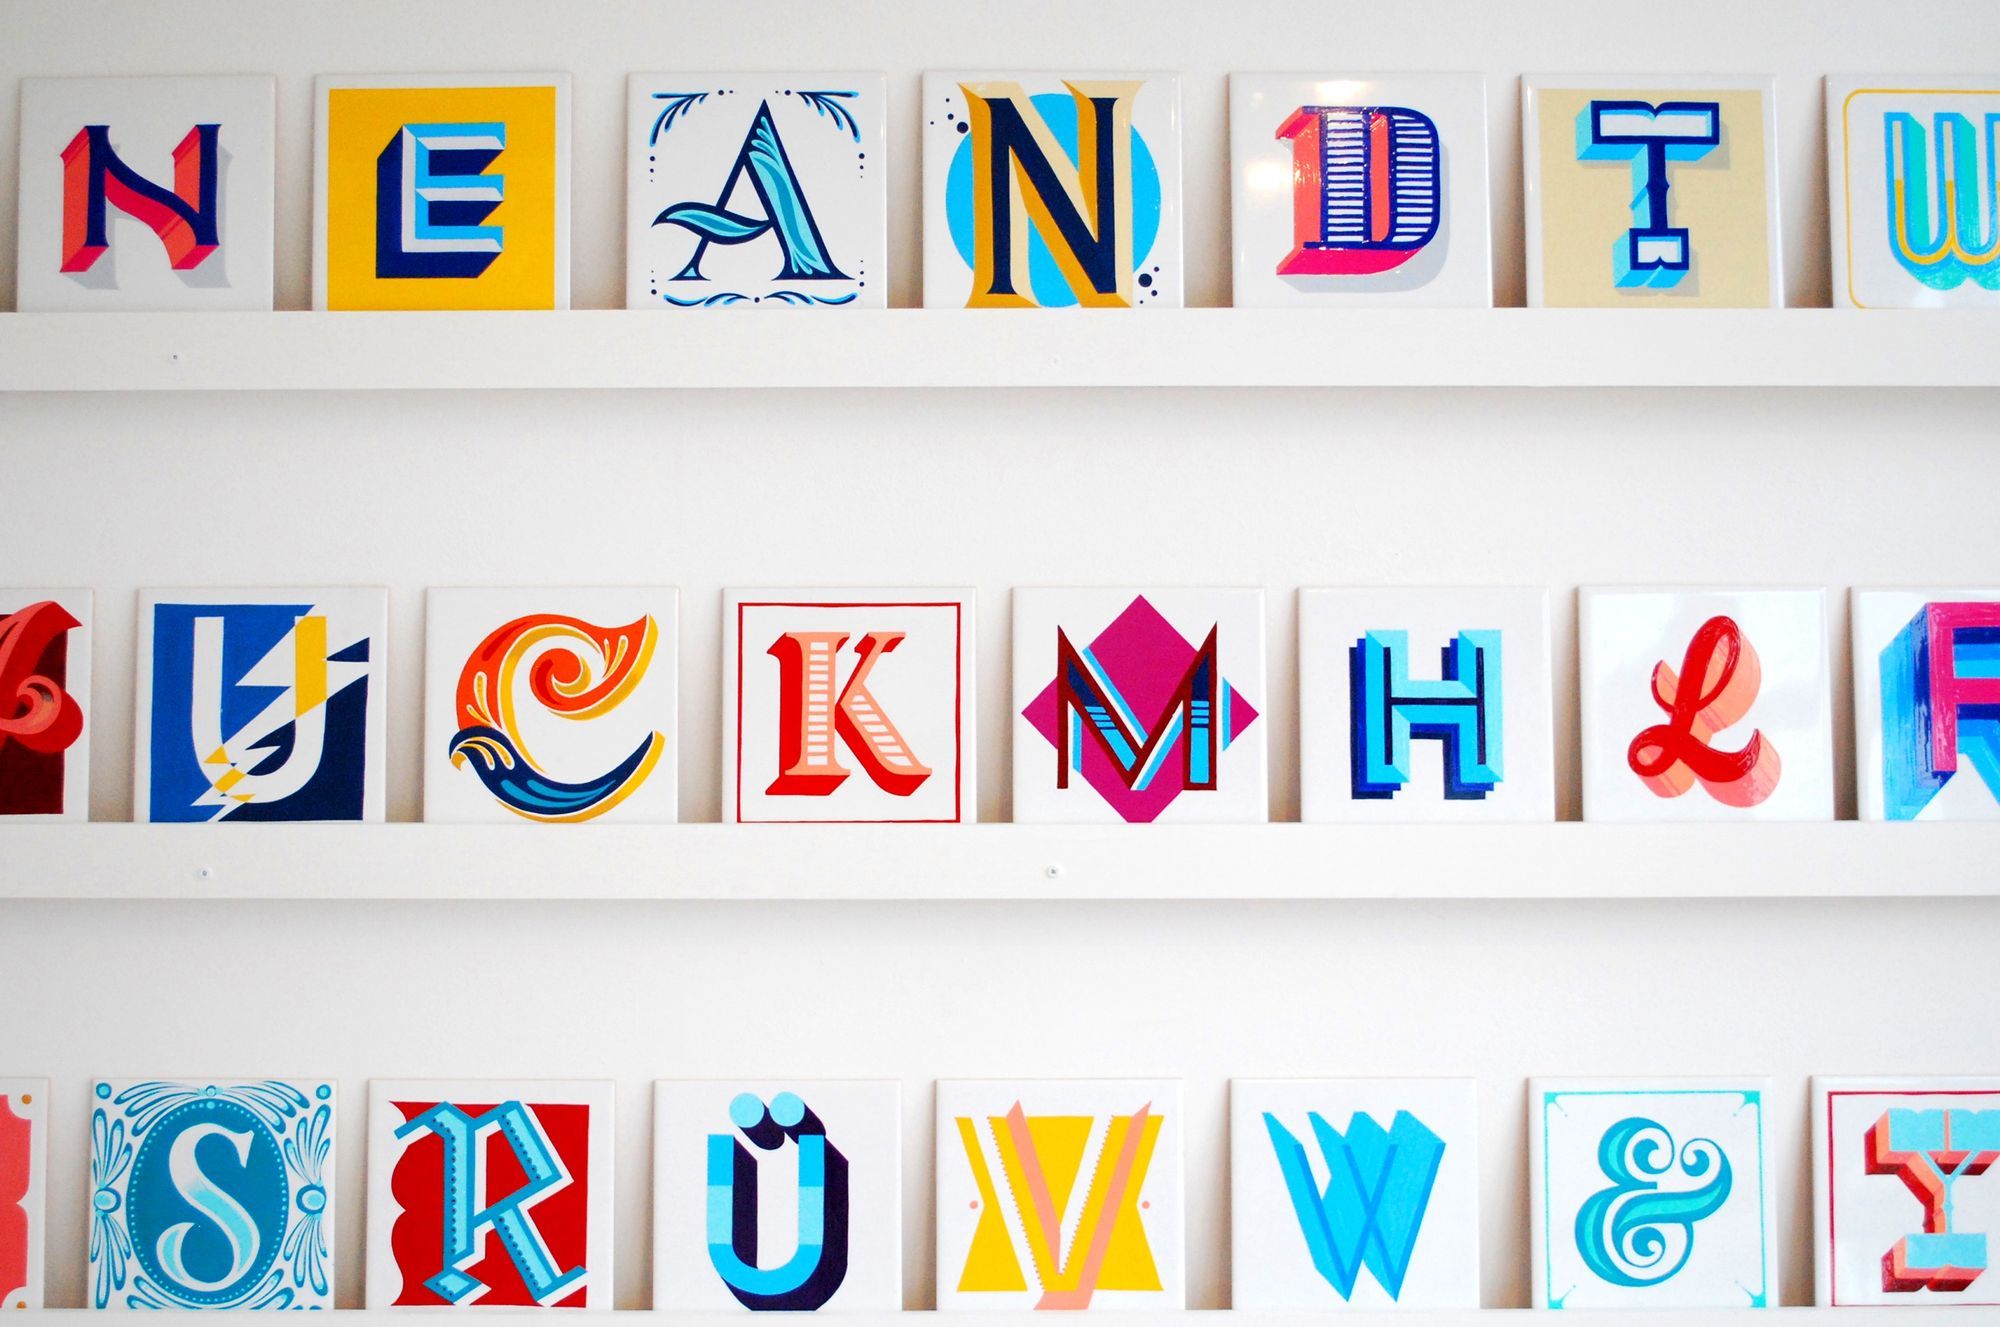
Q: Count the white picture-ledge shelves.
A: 3